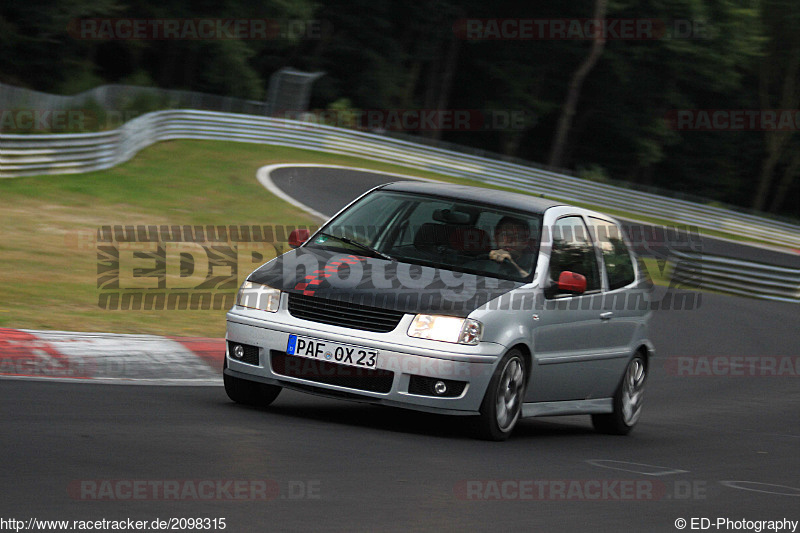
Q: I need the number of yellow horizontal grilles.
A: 0